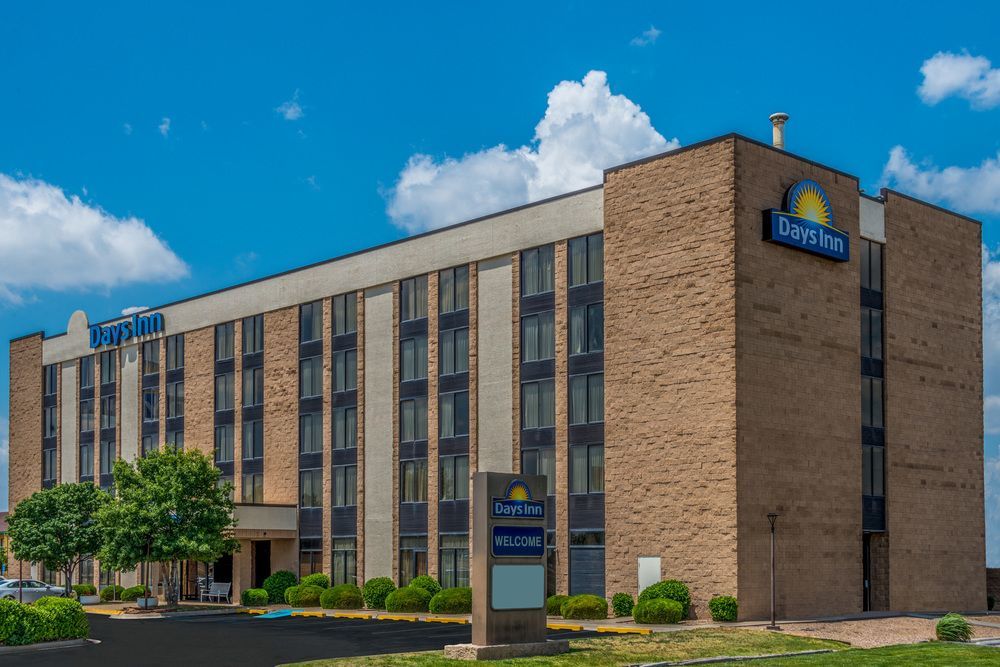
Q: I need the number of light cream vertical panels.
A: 4